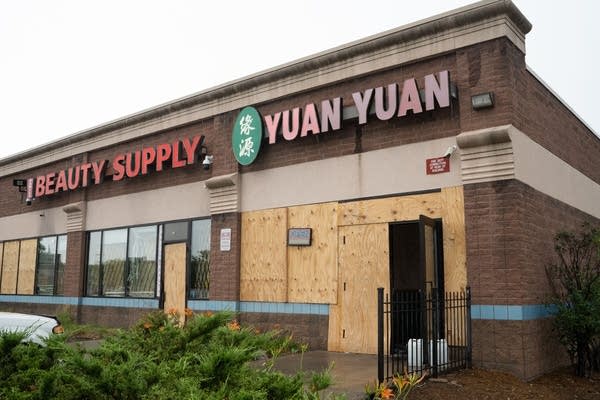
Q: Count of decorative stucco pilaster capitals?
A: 3